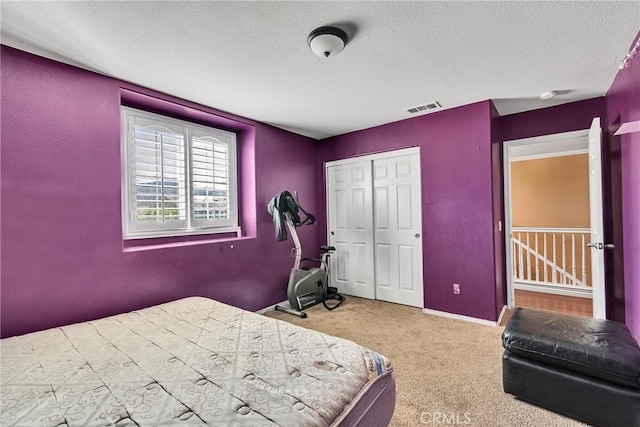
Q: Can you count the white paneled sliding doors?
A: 2